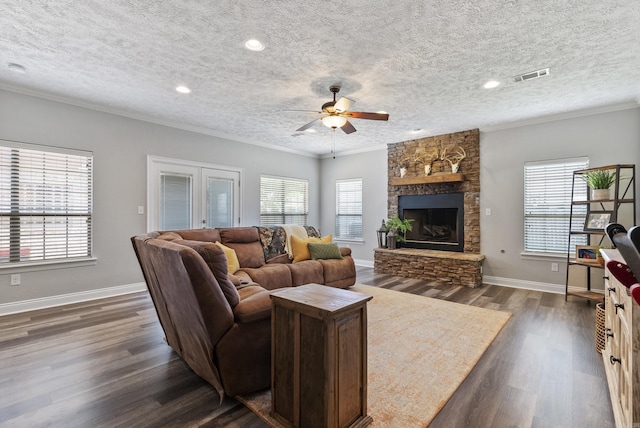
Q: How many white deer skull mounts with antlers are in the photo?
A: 3